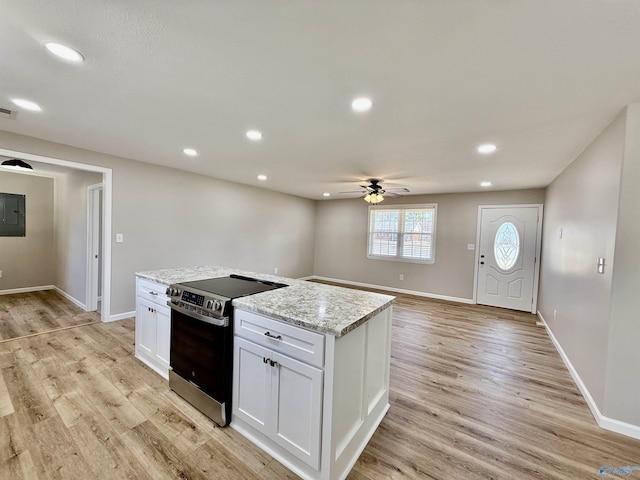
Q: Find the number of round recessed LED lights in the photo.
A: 9